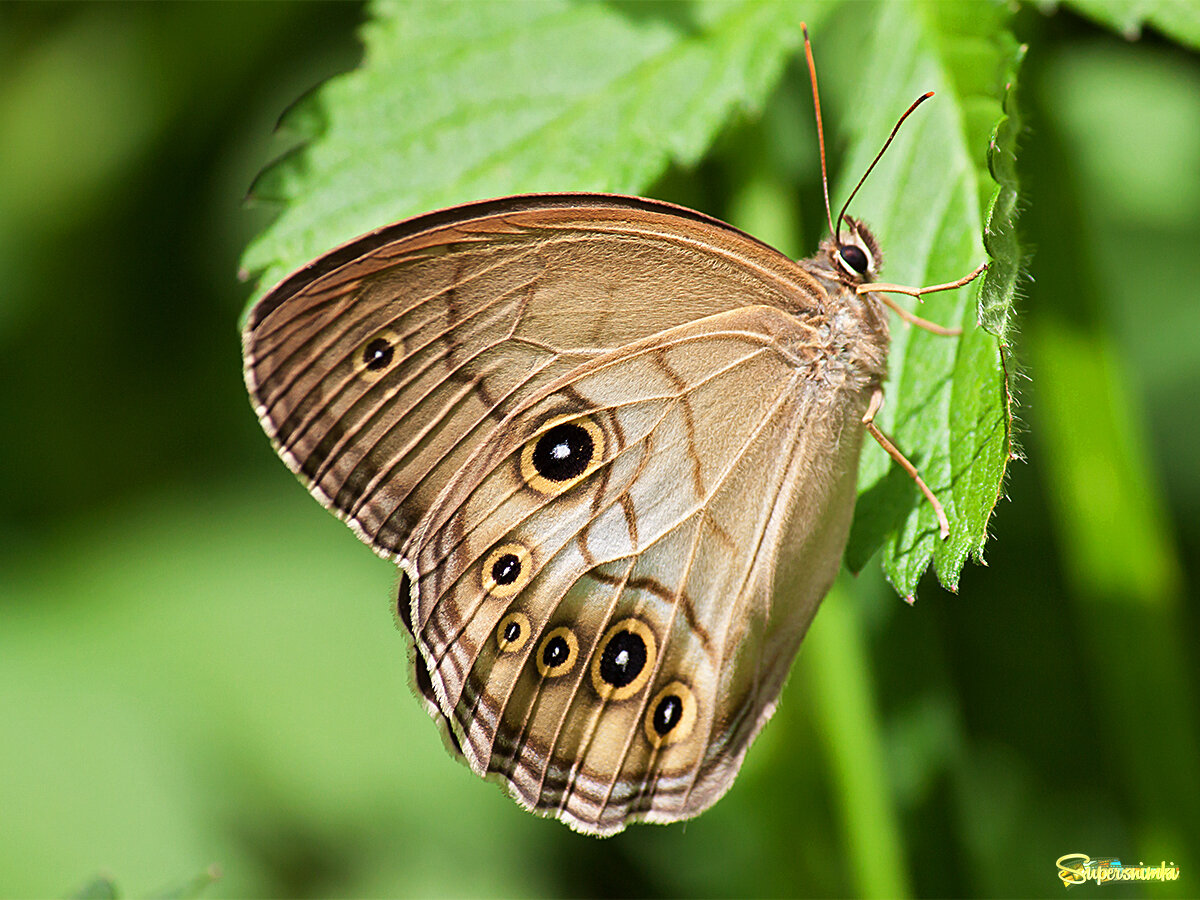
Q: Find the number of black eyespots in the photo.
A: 7